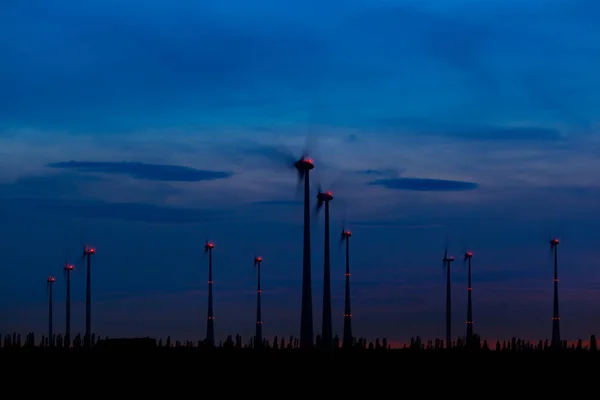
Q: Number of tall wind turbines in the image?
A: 11